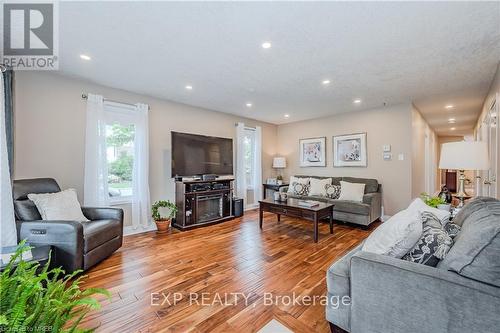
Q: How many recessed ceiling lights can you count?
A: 10